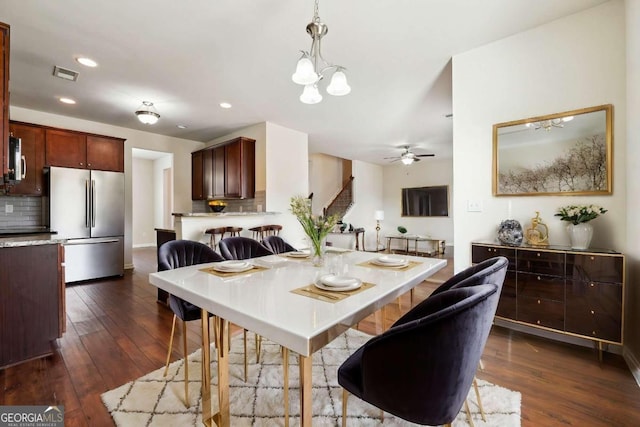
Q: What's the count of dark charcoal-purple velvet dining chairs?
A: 5